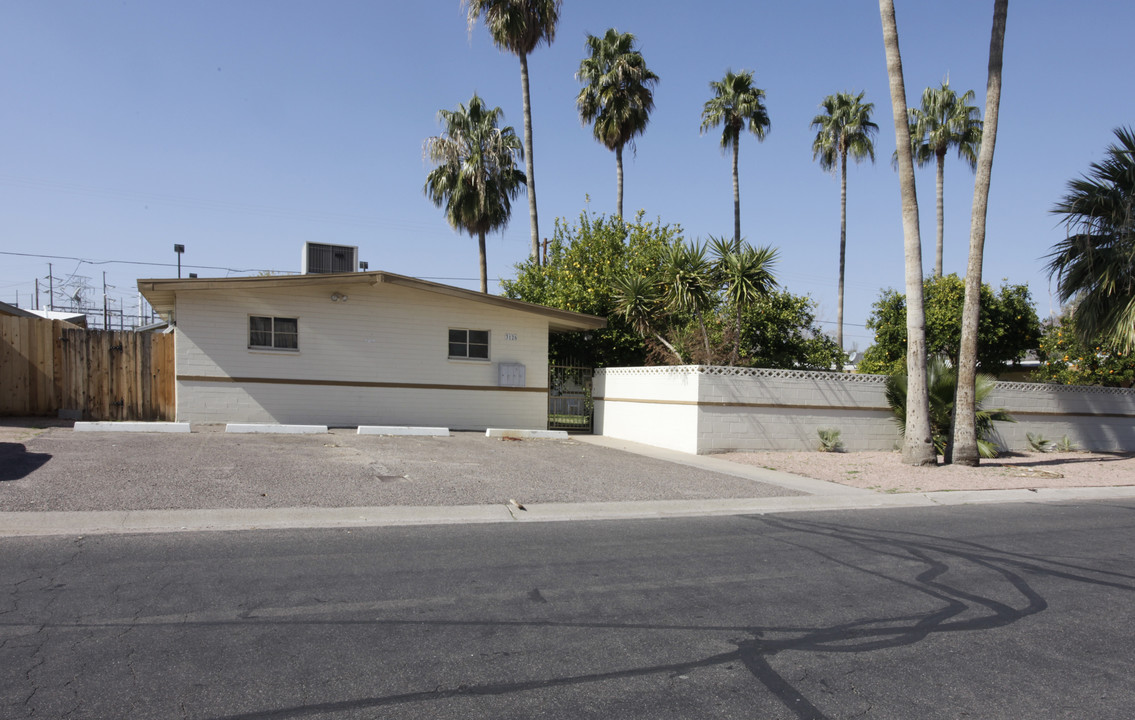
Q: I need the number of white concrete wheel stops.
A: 4